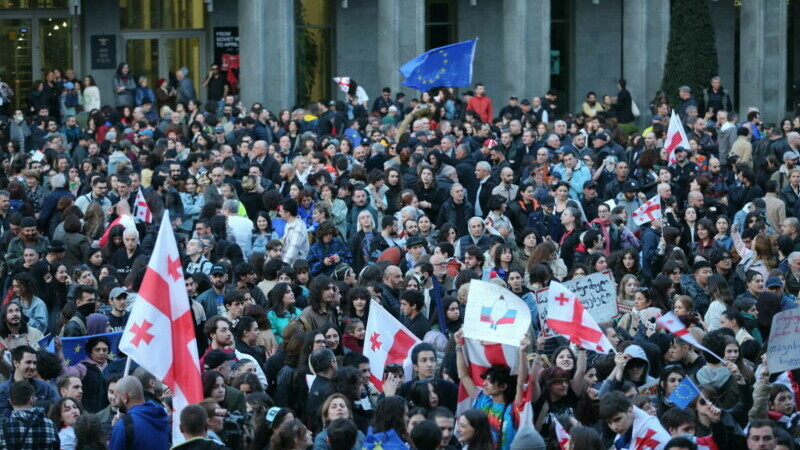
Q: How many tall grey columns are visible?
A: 5